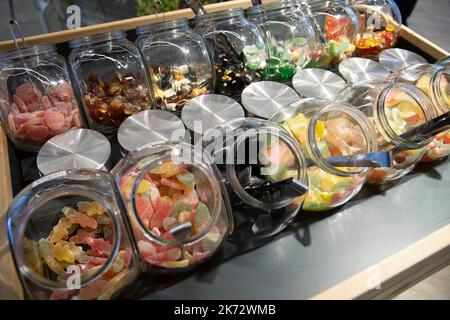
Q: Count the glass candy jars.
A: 13